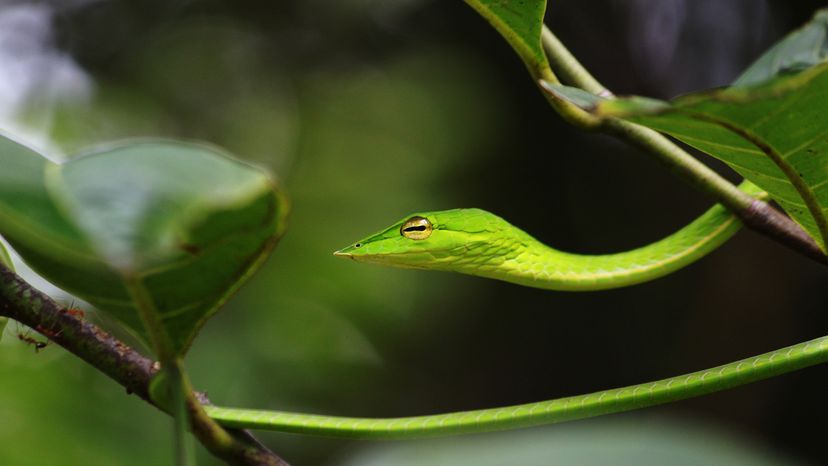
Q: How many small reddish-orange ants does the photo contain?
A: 3